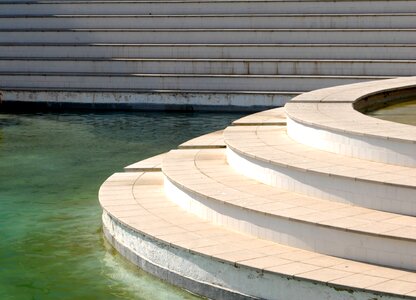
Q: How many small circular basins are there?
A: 1